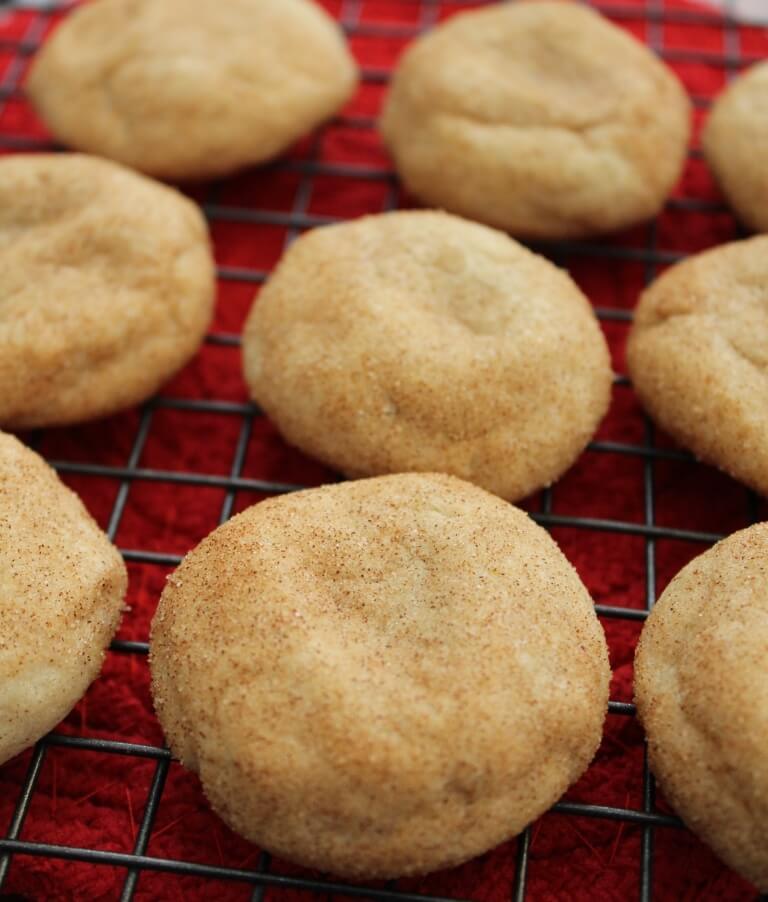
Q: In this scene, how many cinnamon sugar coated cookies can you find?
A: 9